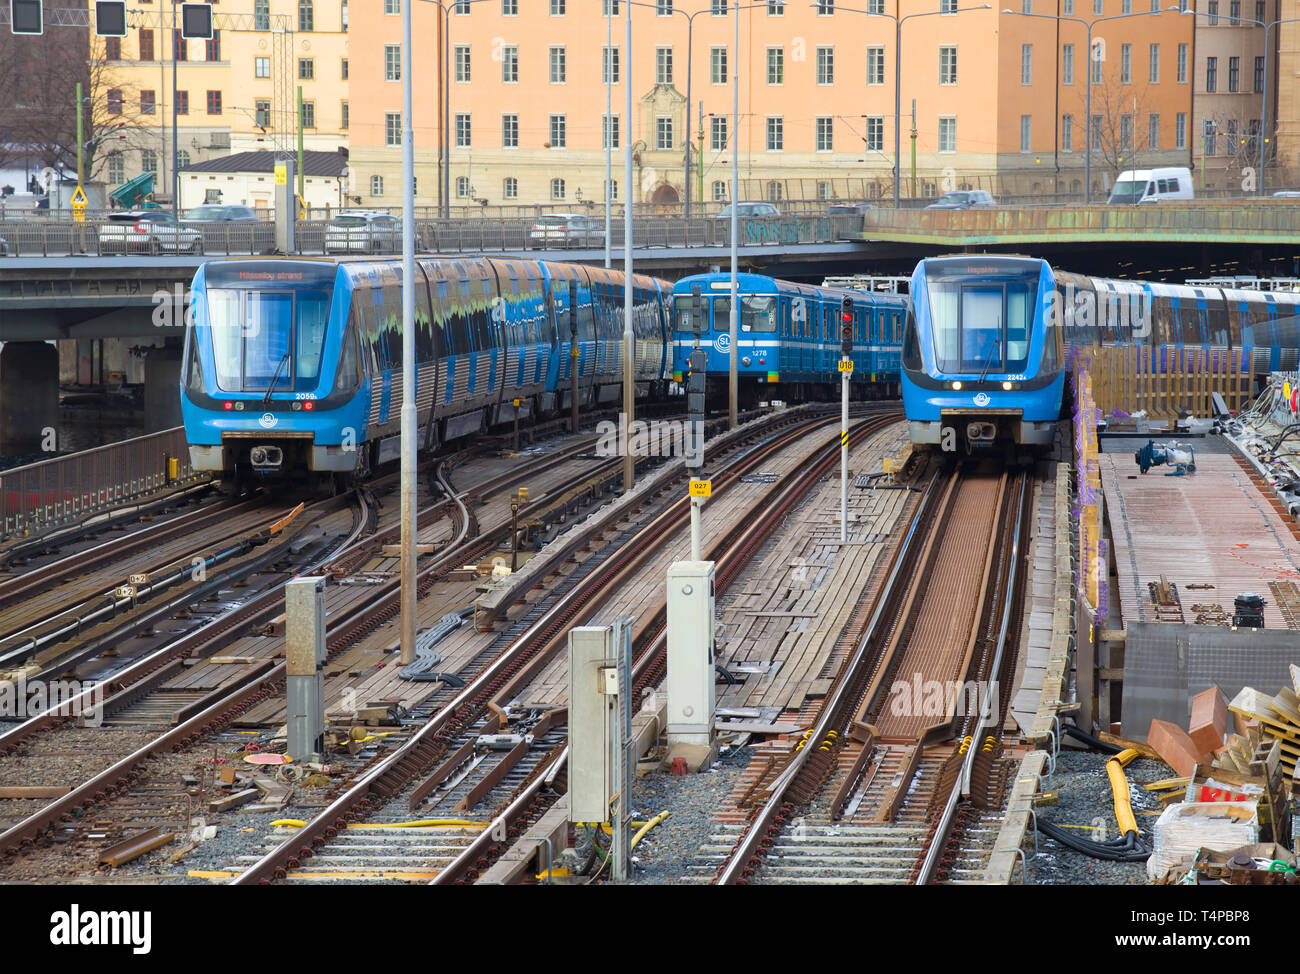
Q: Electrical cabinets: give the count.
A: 3